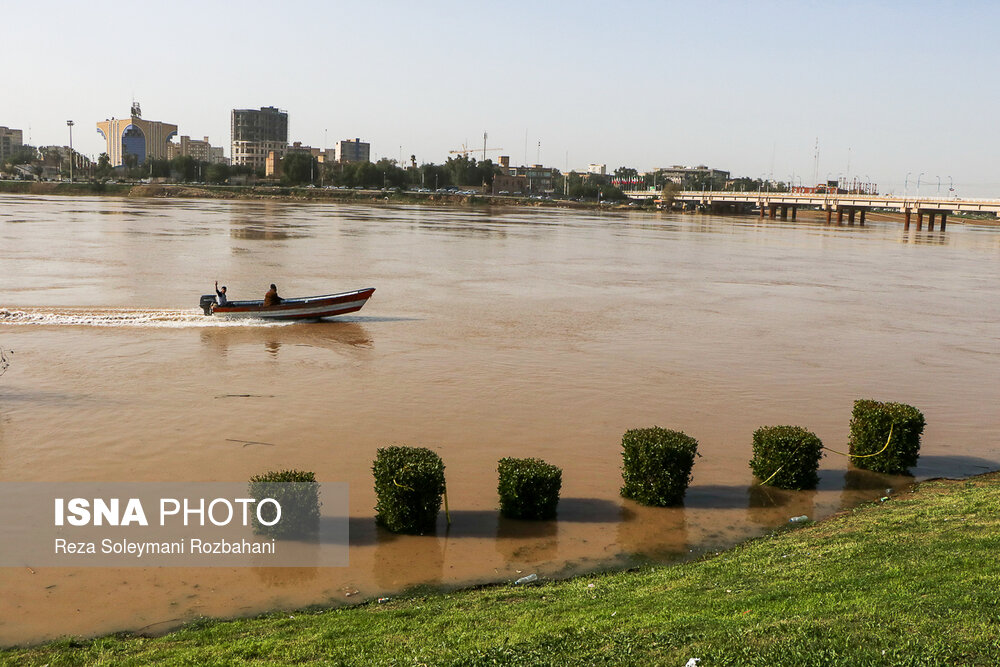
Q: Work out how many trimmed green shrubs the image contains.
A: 6